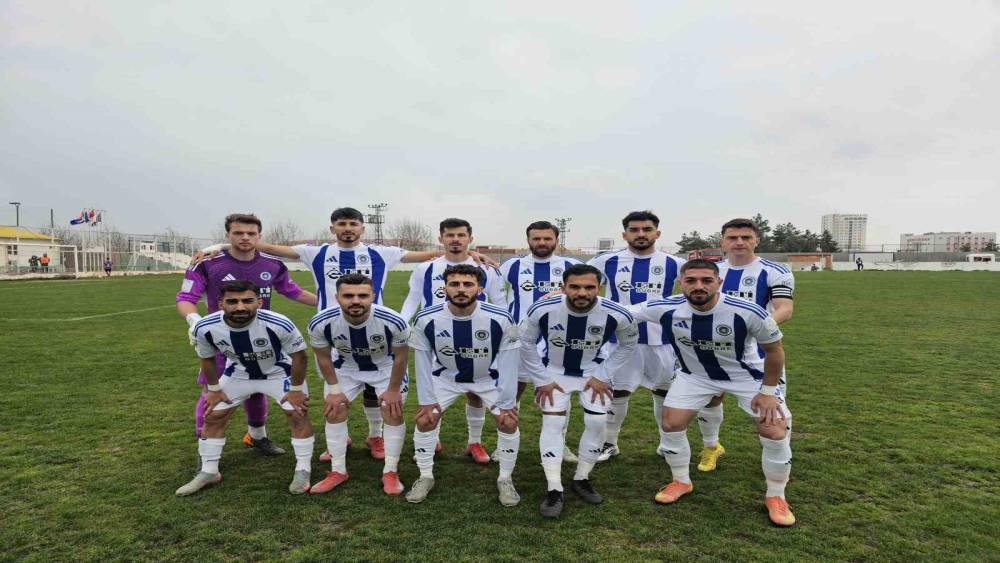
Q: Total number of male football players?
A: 11